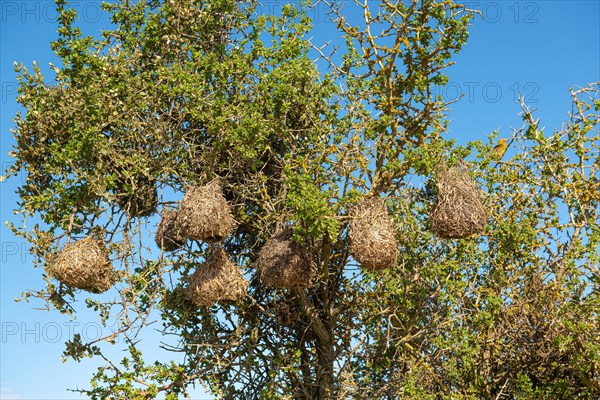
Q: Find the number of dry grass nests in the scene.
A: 7